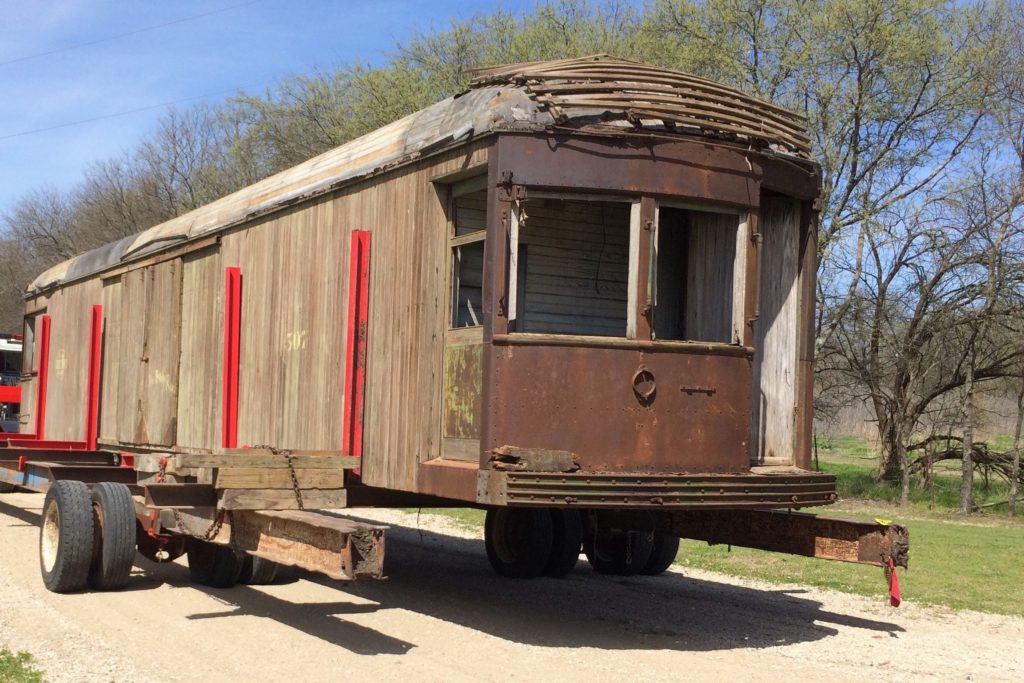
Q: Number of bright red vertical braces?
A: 4